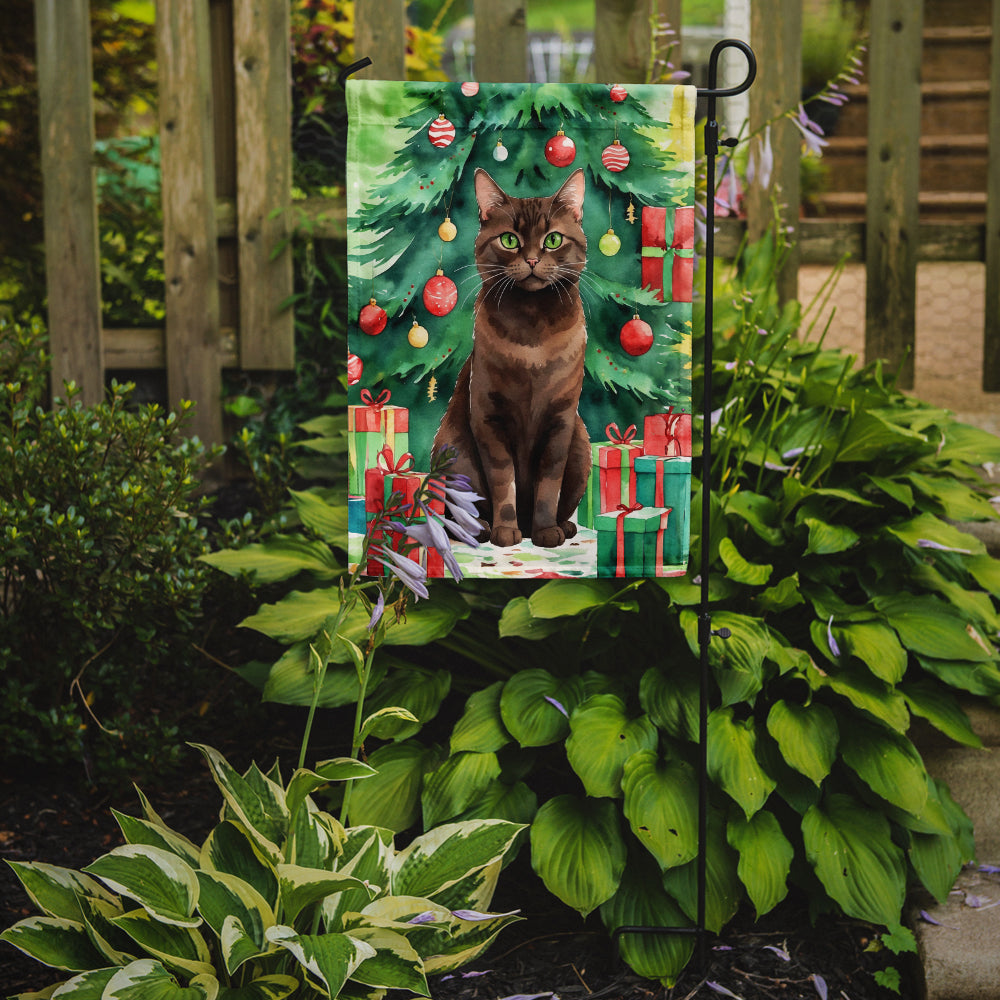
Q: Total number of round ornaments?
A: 13